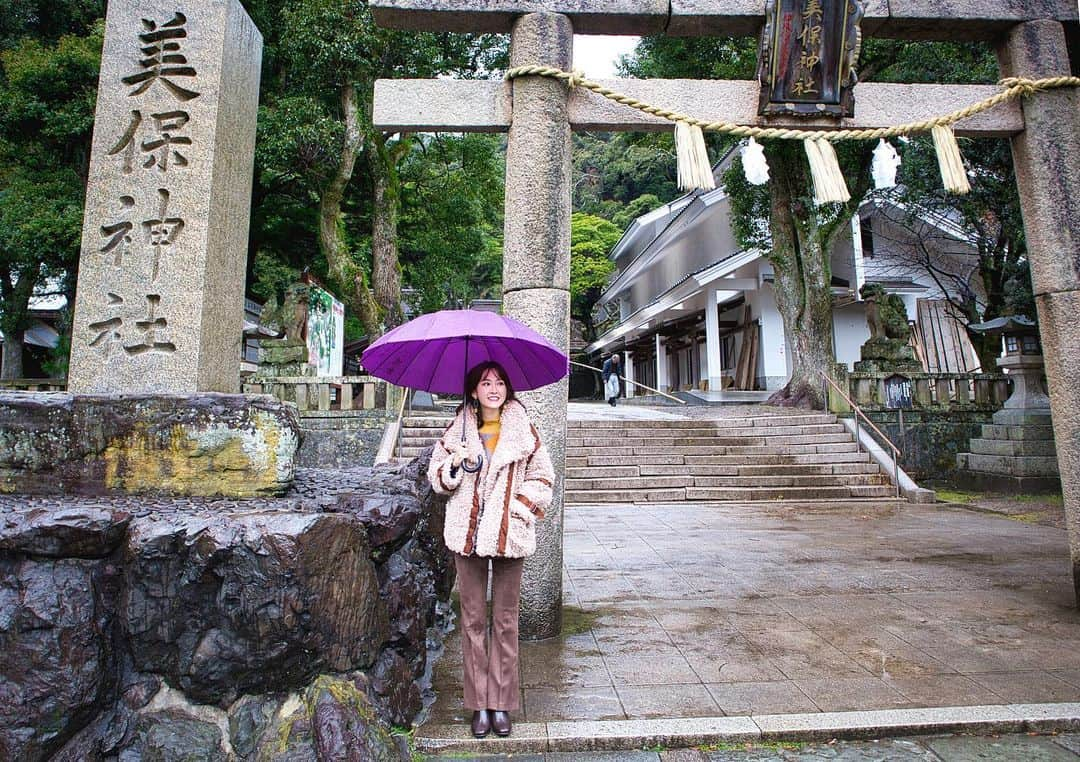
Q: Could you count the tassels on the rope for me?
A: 3